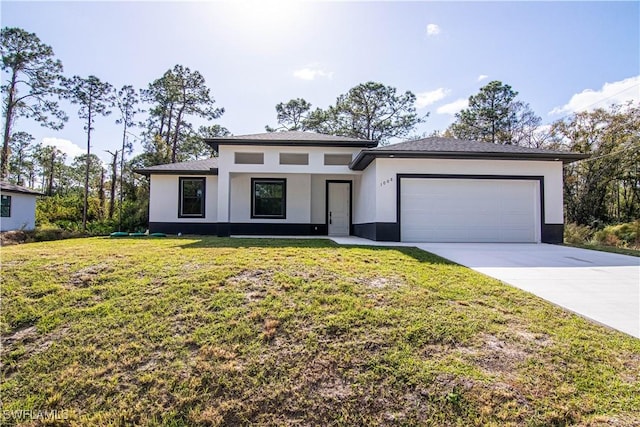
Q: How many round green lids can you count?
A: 3